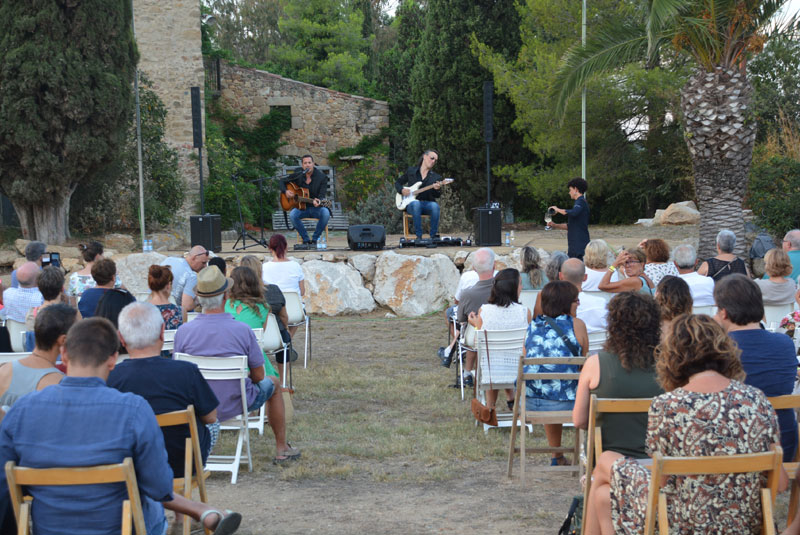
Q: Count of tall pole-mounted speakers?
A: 2